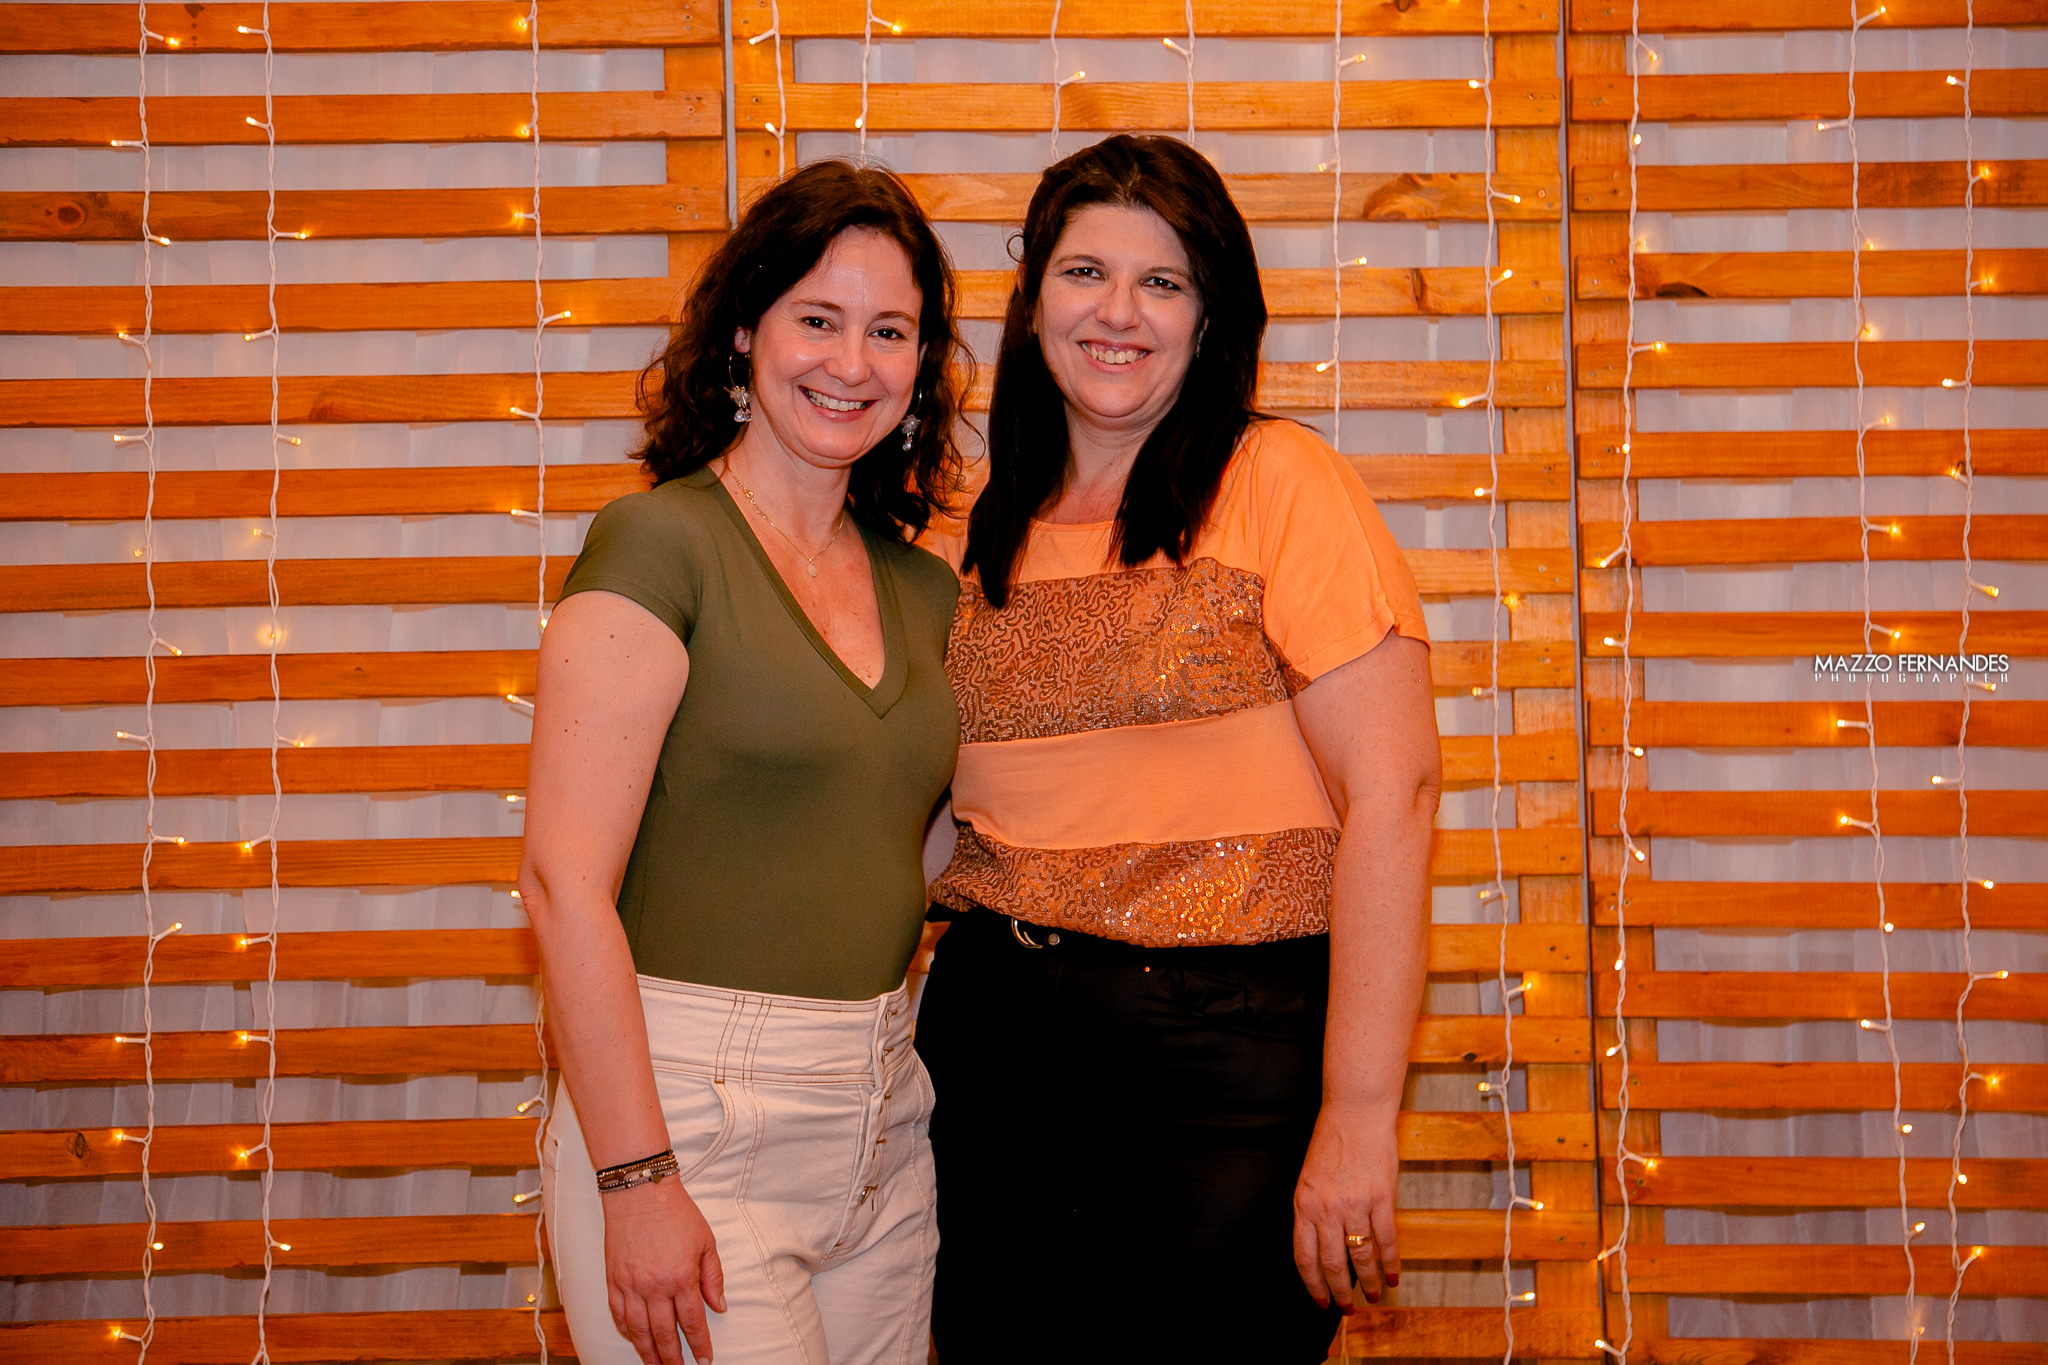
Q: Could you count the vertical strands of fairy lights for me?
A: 12